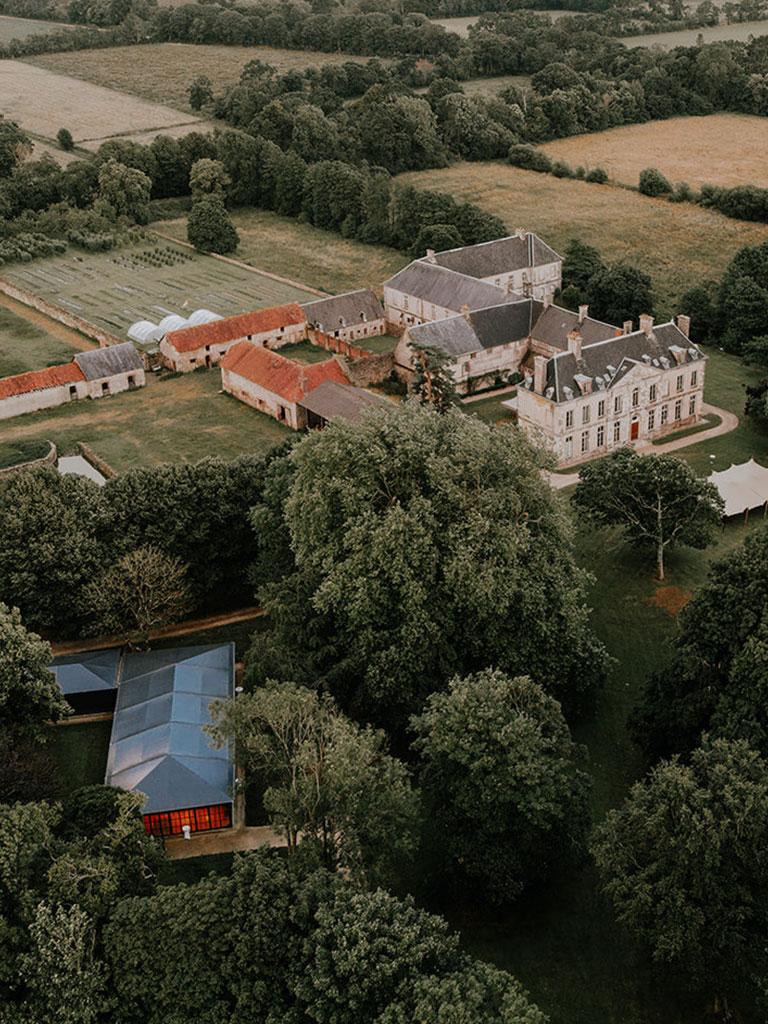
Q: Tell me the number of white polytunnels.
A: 3